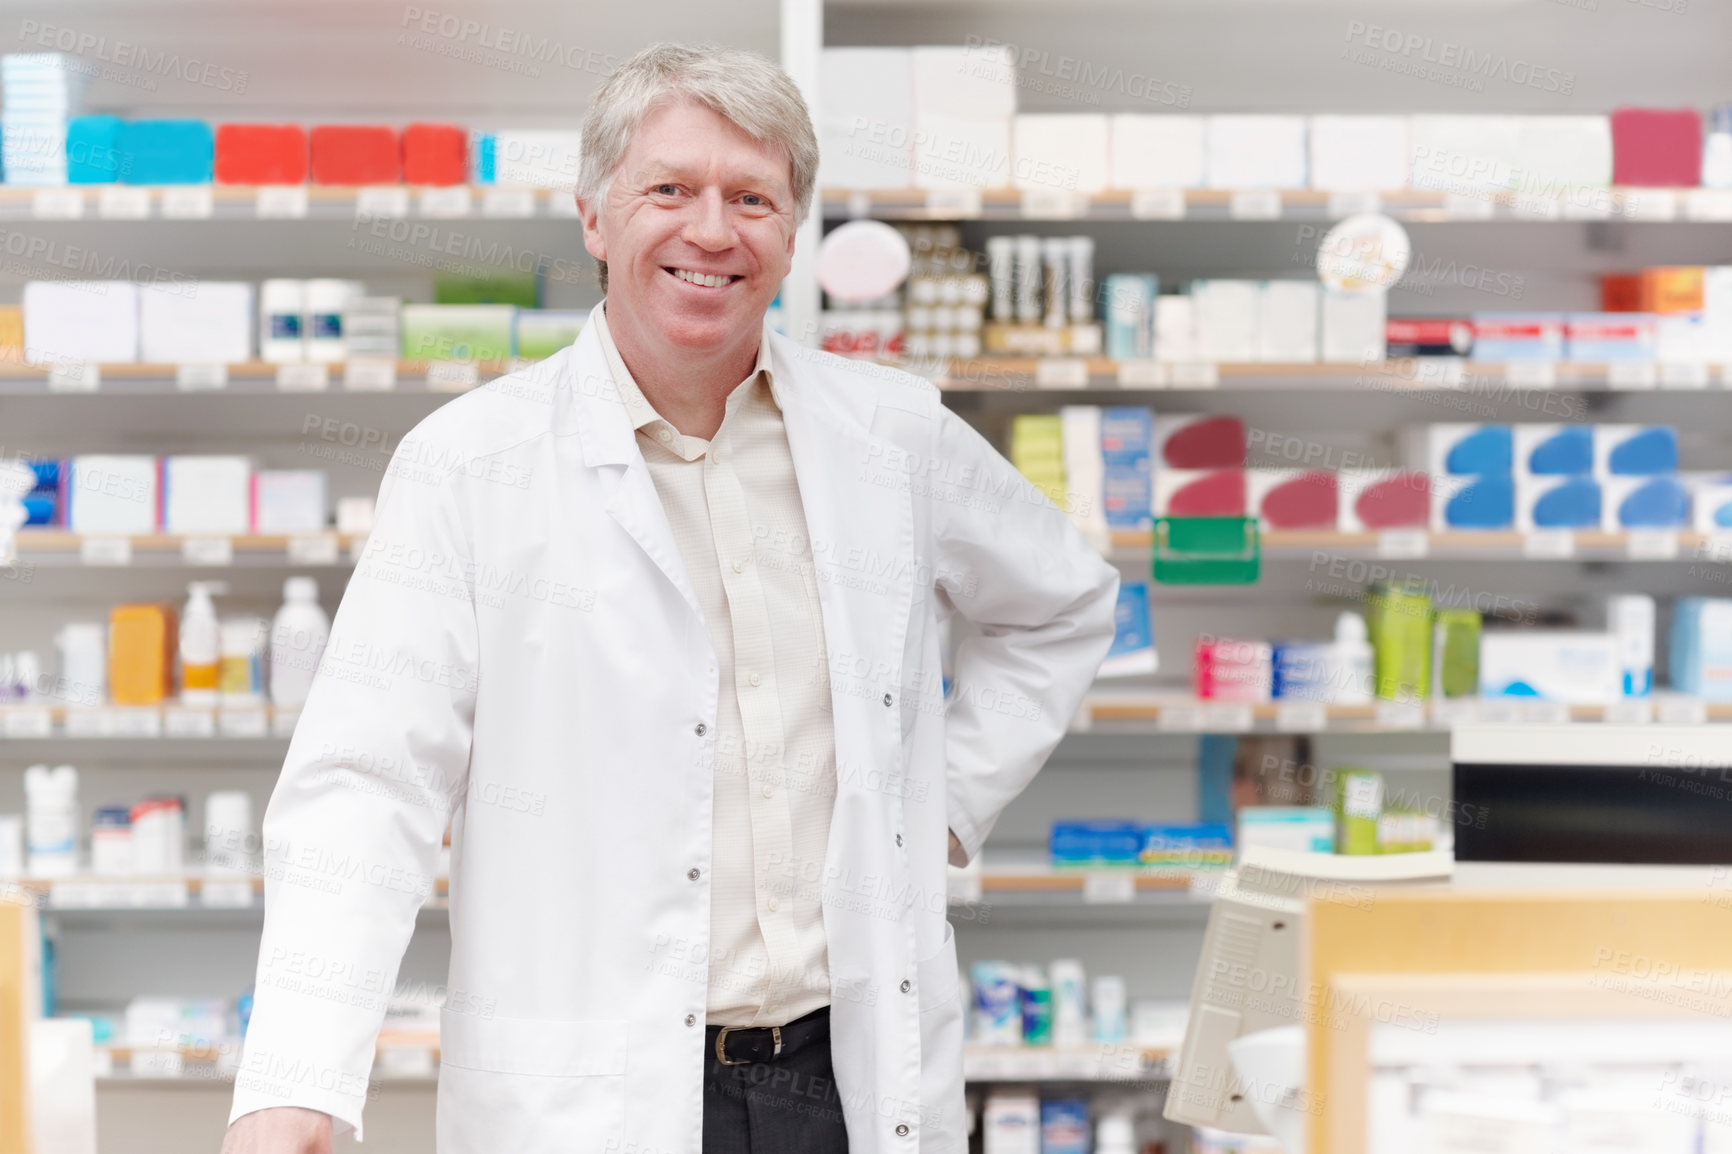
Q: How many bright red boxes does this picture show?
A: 3